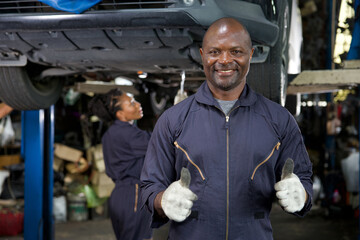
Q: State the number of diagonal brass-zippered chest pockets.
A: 2